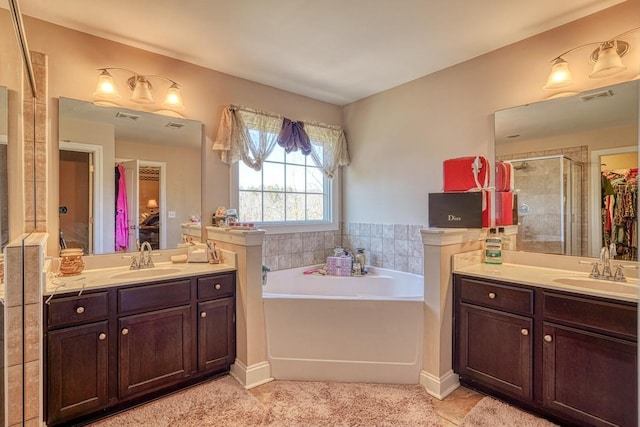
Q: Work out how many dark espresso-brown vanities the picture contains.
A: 2